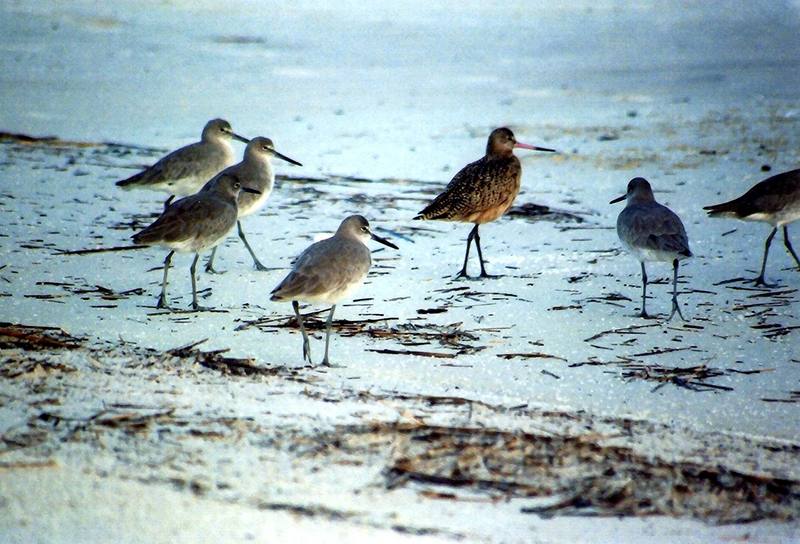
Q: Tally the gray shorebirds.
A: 6